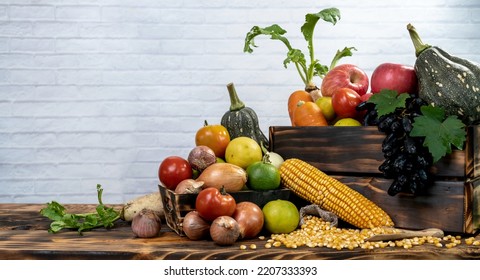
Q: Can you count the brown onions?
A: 5